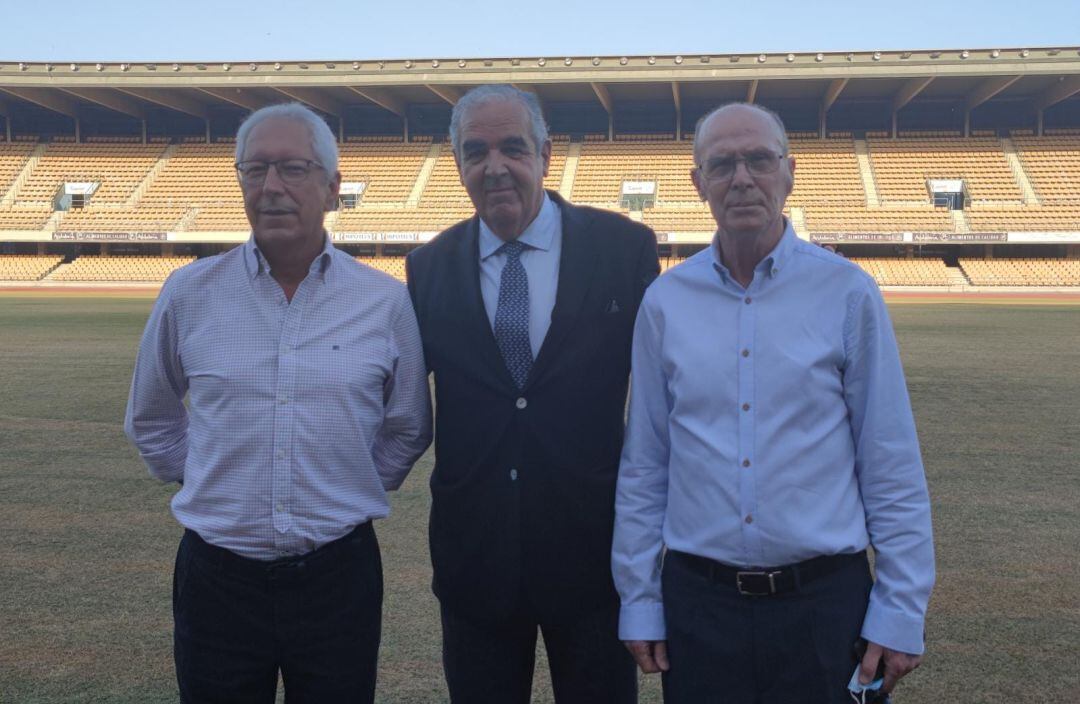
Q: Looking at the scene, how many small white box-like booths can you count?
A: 4